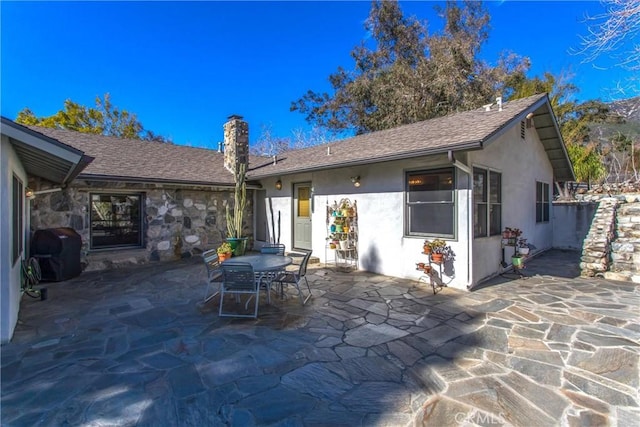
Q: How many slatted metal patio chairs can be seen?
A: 4